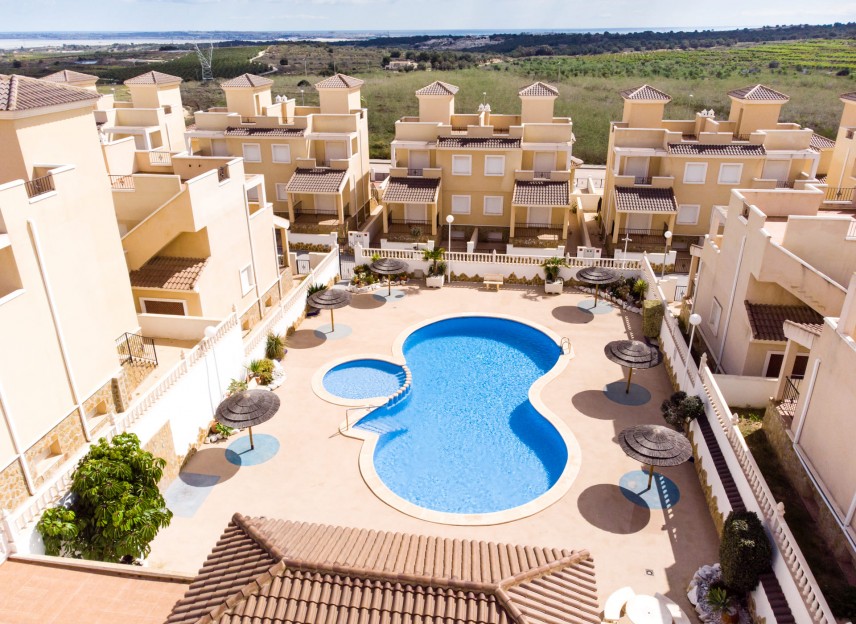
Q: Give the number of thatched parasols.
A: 6